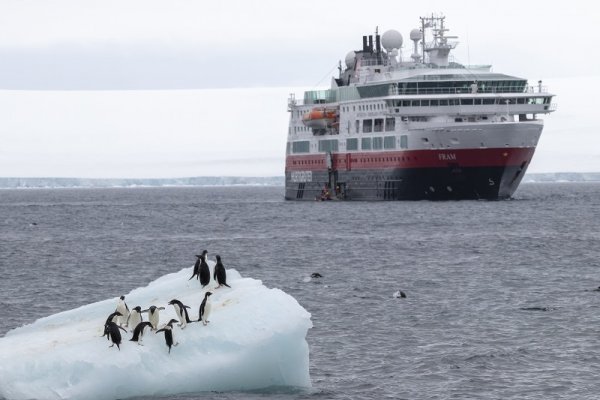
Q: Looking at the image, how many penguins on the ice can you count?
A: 12